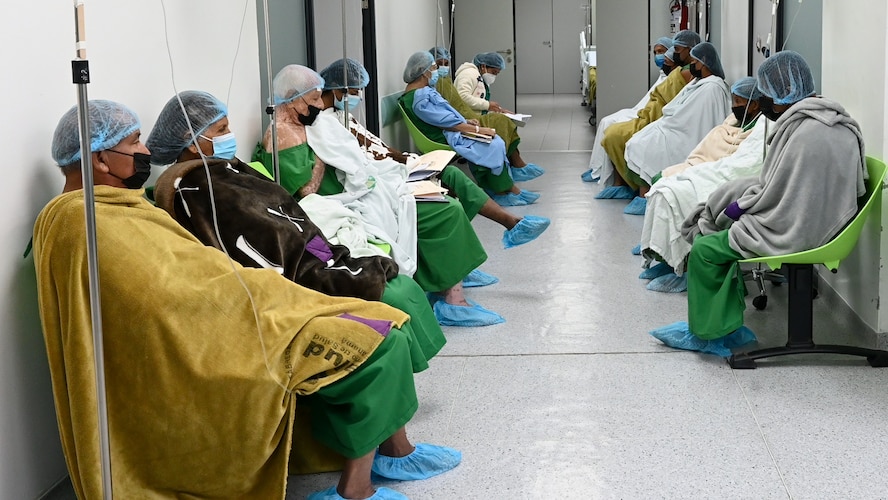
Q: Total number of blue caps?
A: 13